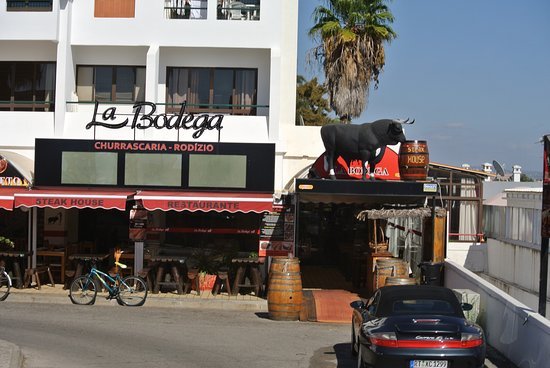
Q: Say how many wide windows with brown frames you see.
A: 3